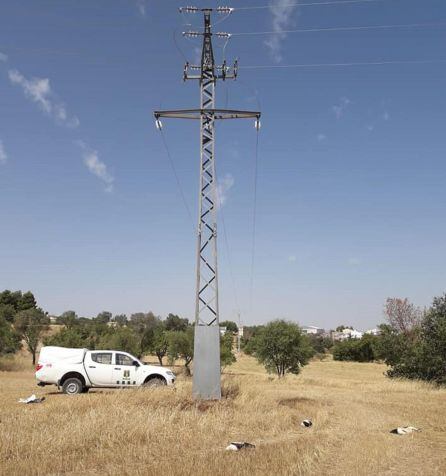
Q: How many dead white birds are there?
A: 4